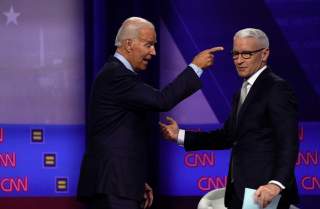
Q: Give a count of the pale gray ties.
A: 1